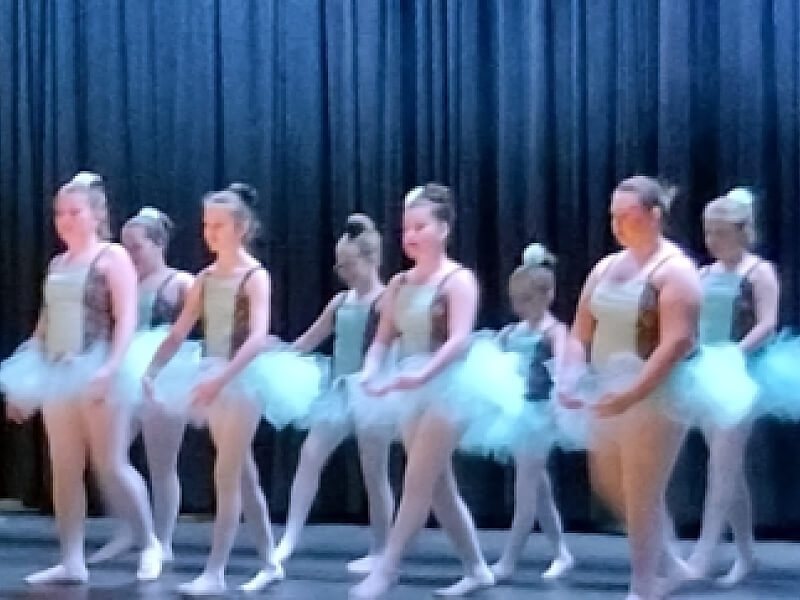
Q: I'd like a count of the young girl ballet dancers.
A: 8